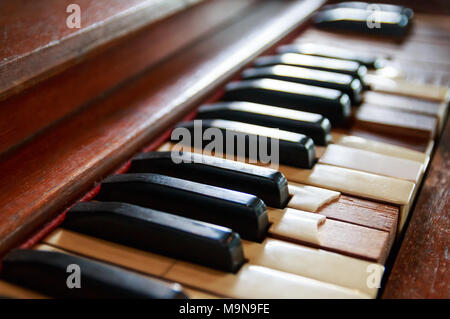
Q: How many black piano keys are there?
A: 12